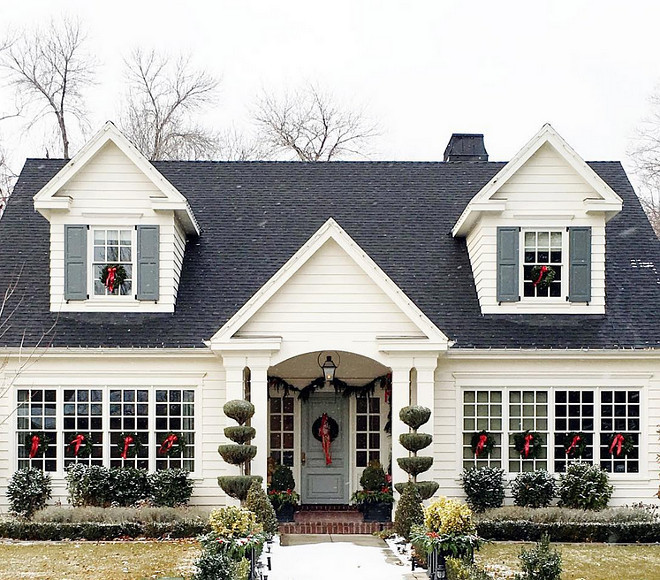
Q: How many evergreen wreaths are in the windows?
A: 10